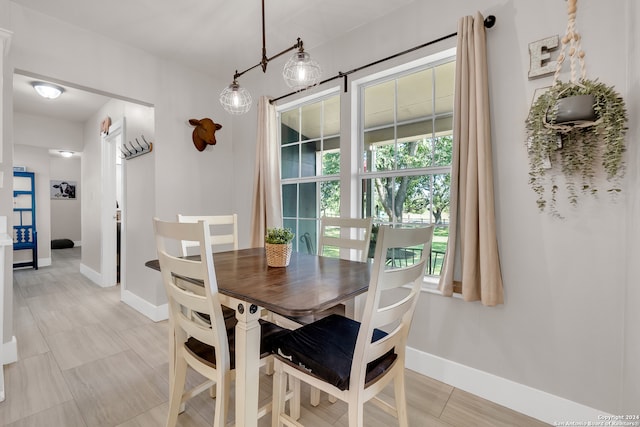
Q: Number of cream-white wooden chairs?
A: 4